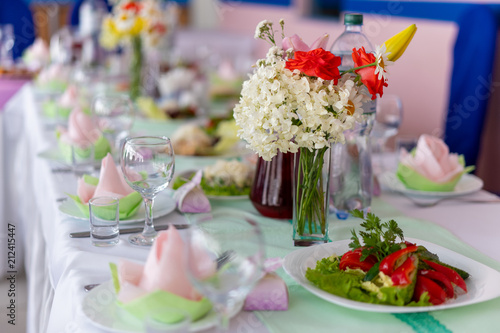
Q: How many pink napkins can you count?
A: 8